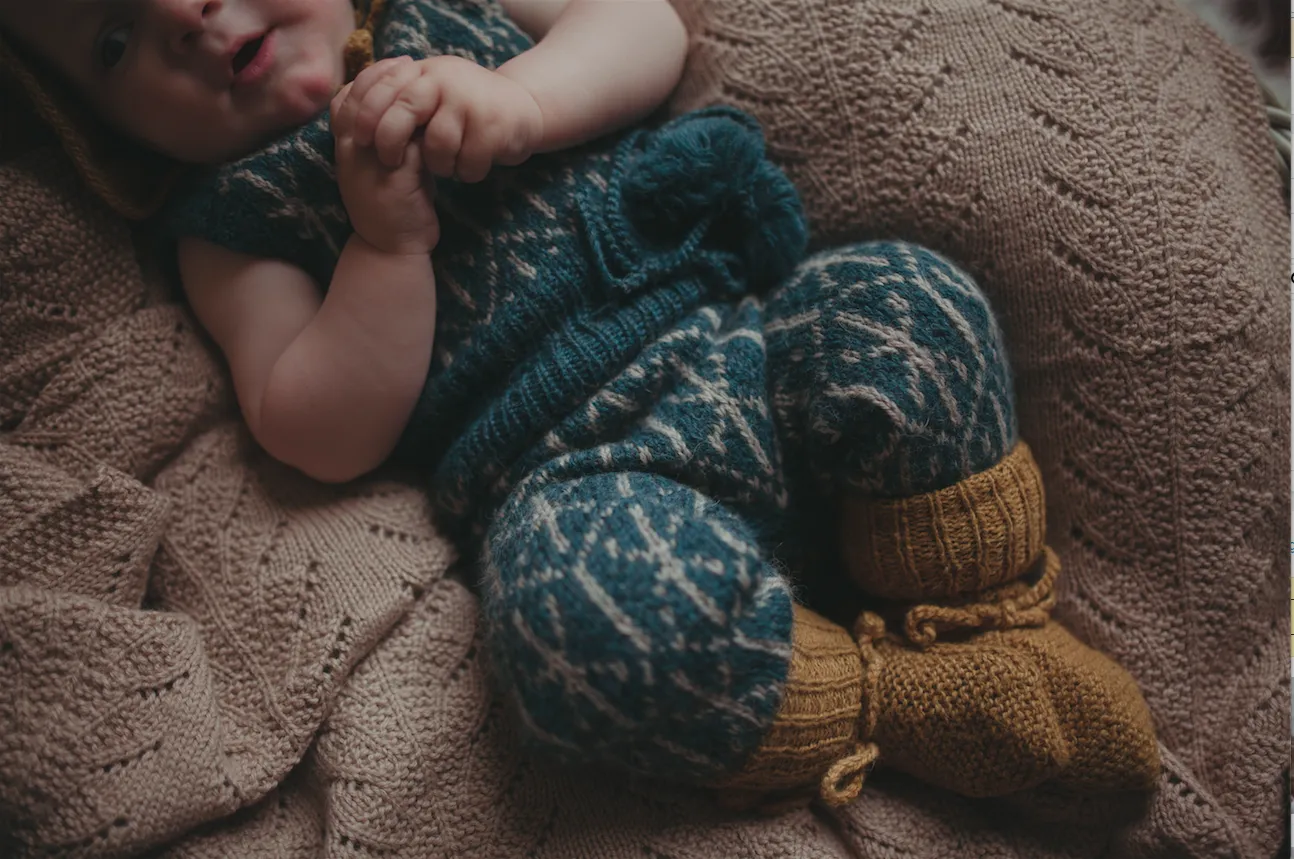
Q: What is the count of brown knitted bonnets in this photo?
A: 1